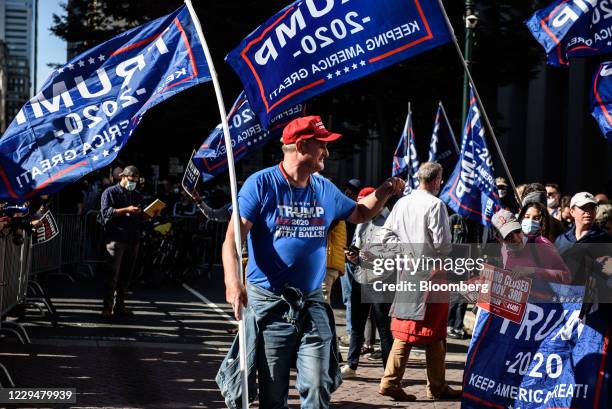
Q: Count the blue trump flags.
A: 9